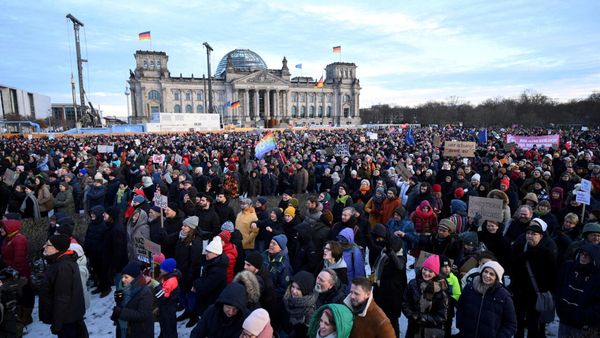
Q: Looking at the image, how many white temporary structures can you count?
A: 1